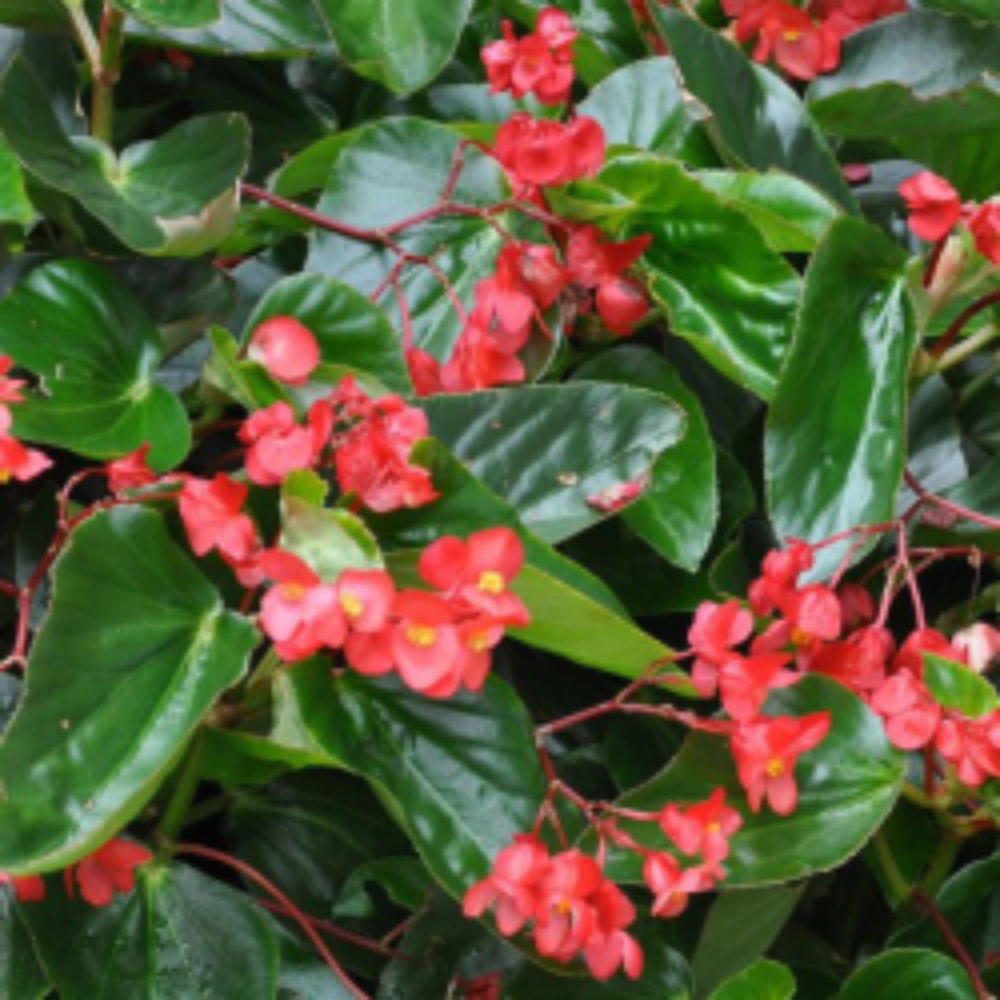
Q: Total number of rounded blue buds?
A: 0